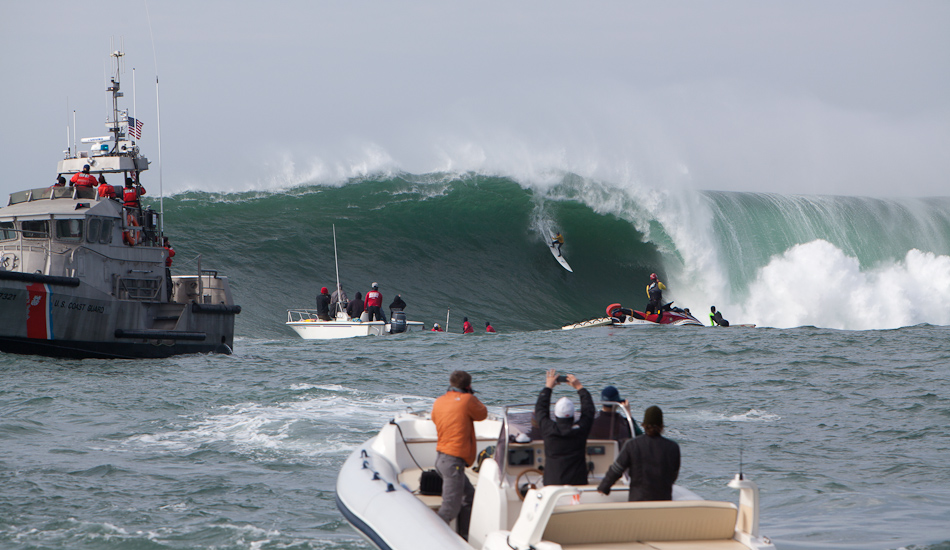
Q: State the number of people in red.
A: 9